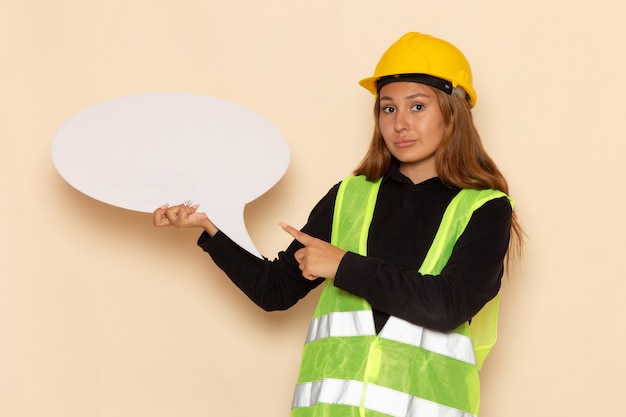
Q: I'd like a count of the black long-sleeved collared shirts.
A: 1